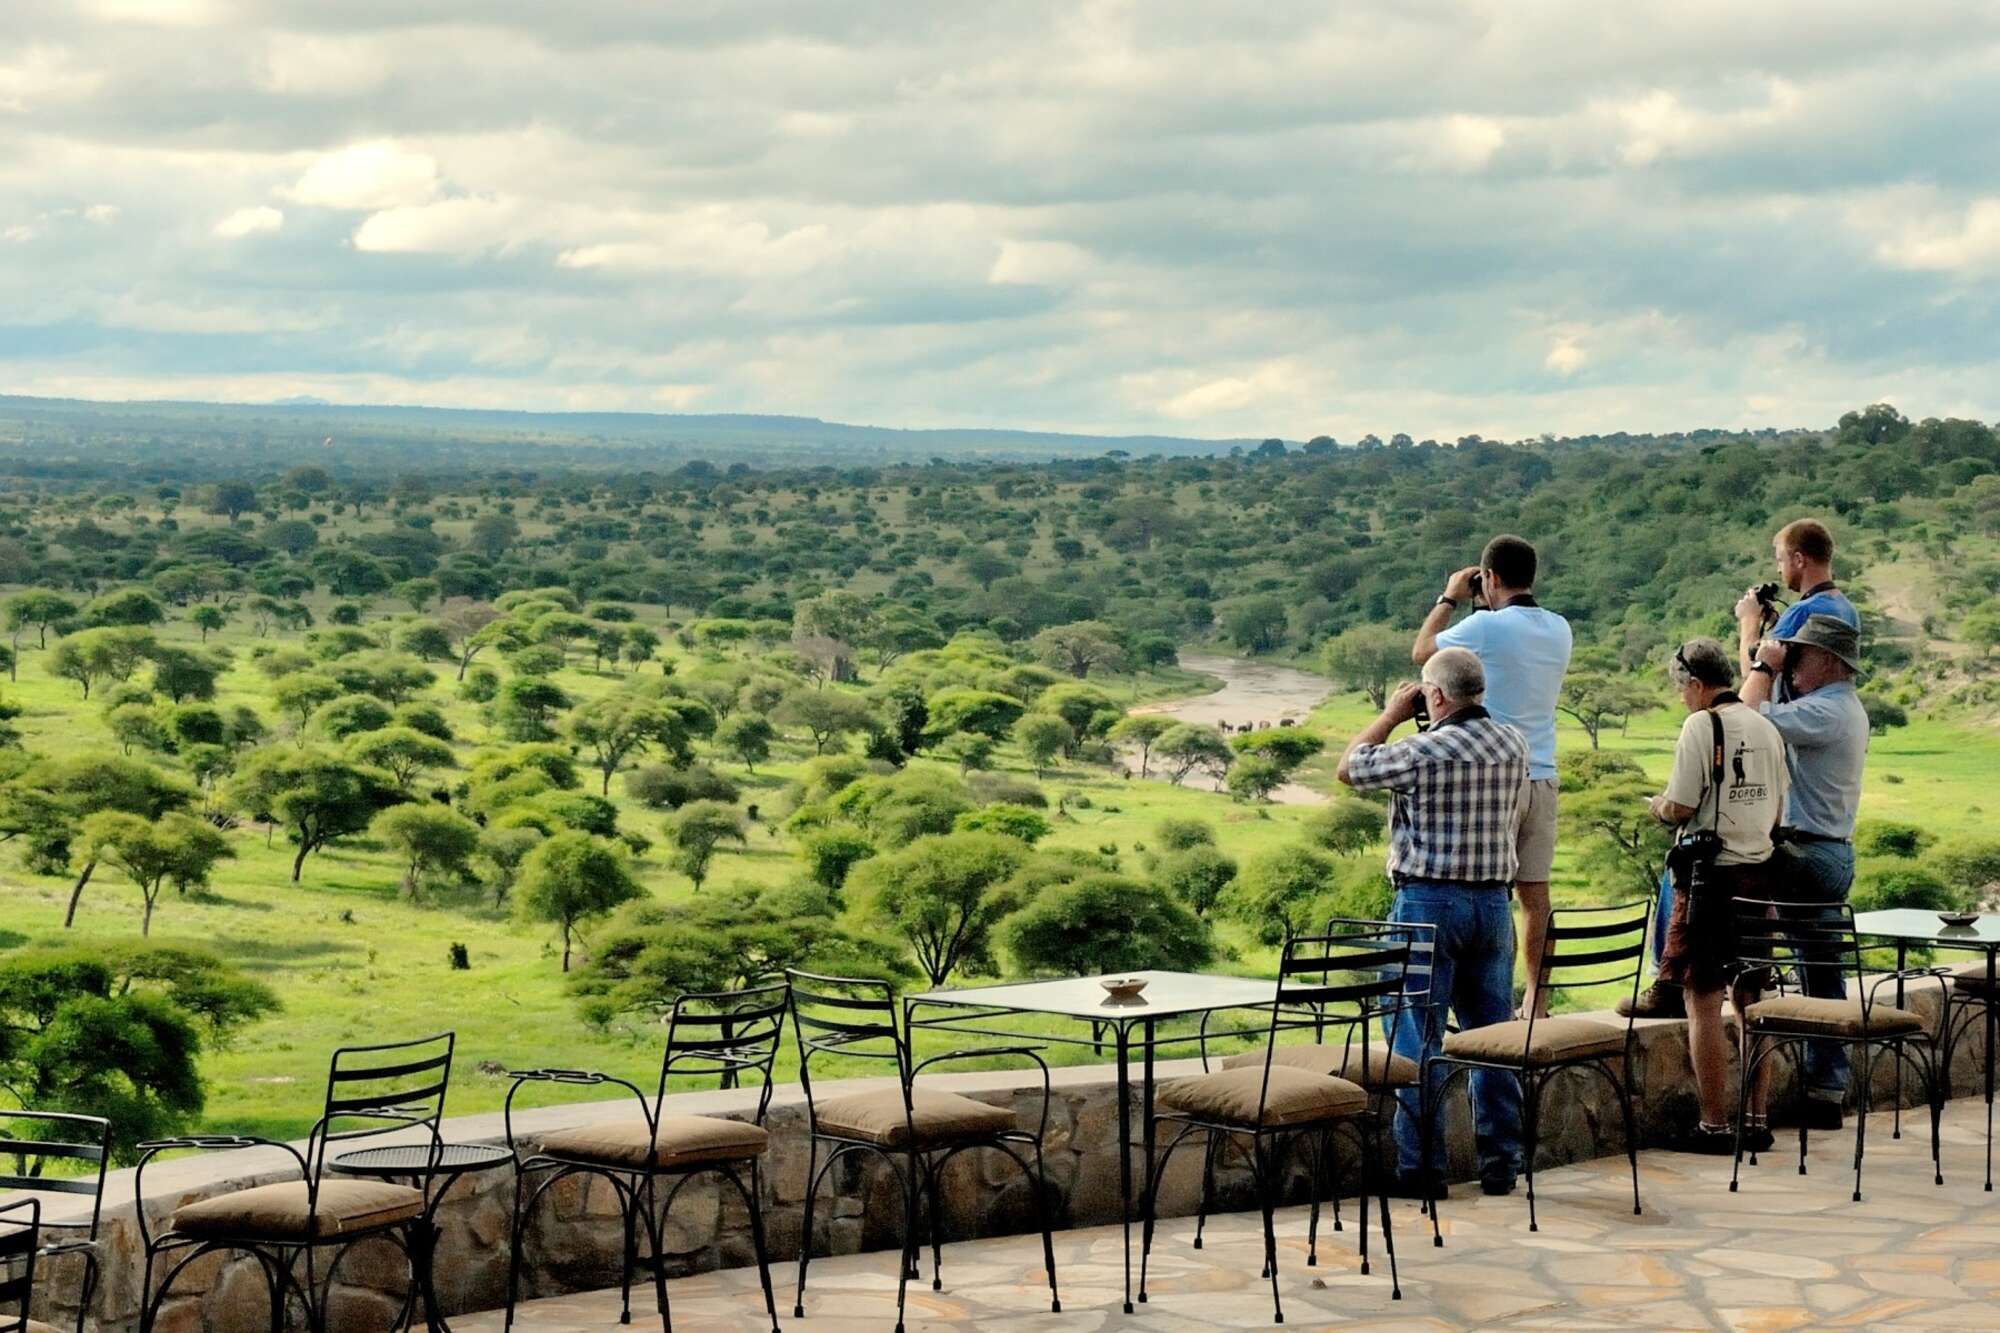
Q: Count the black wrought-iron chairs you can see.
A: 10